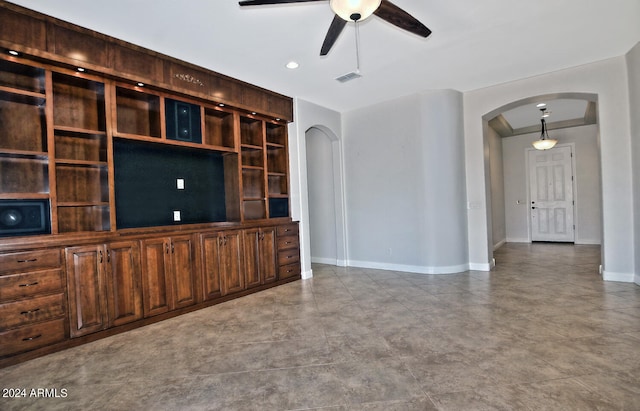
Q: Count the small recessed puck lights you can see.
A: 6